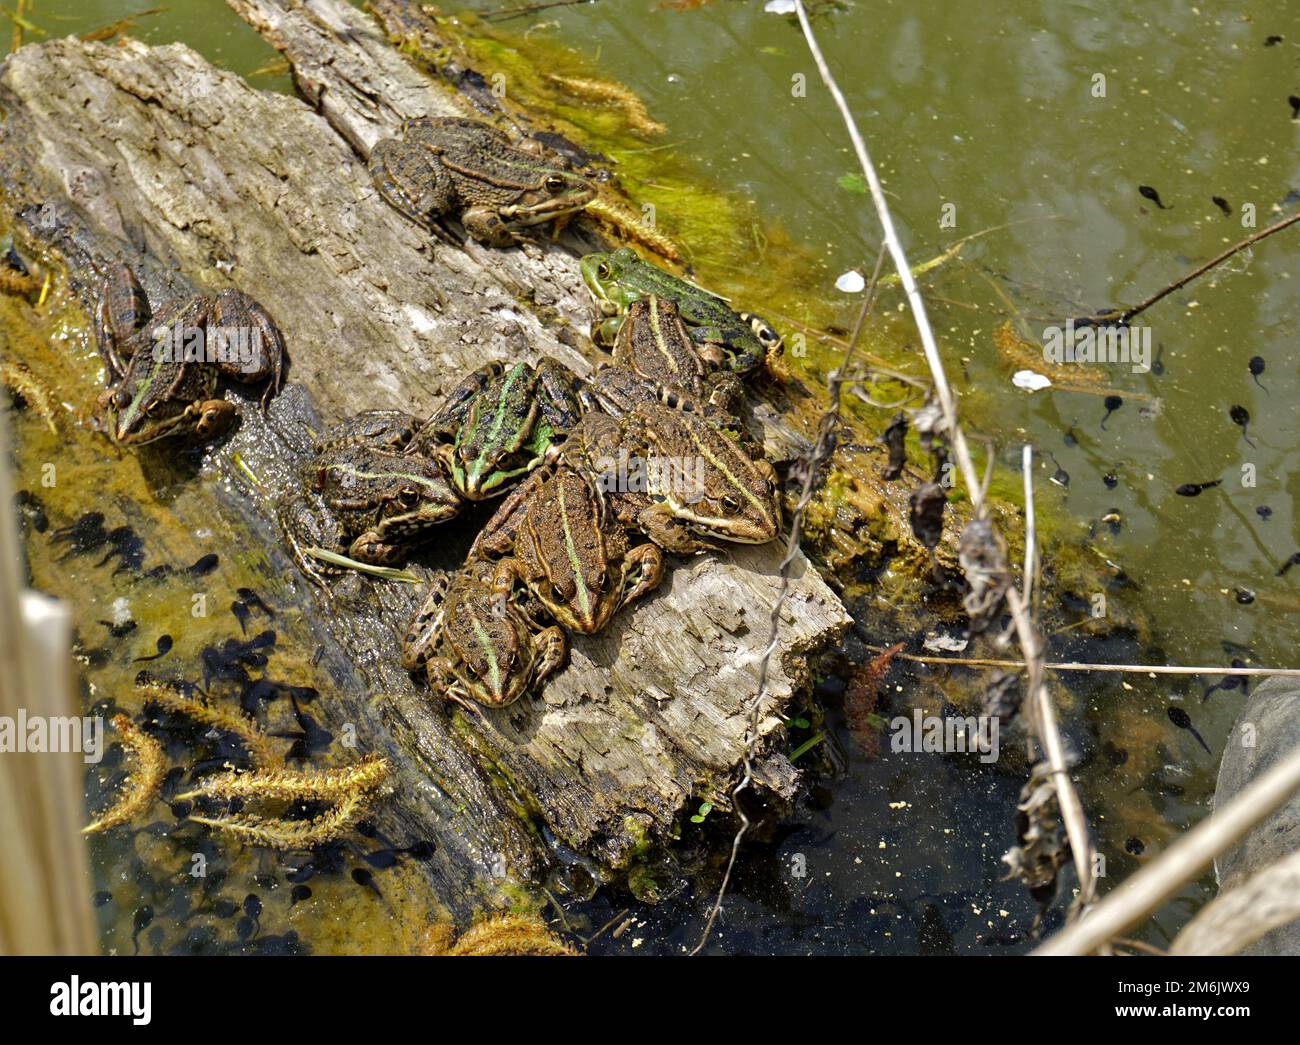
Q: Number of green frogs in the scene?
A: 2